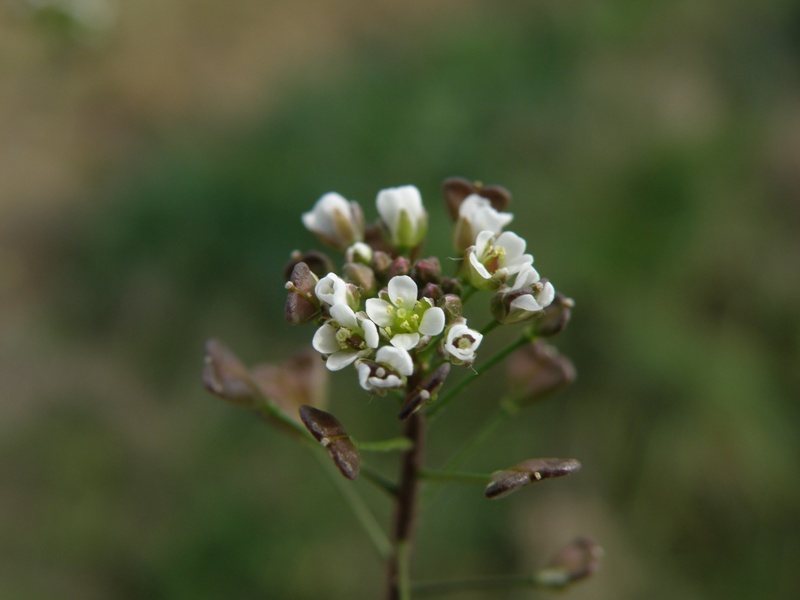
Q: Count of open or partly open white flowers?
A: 10